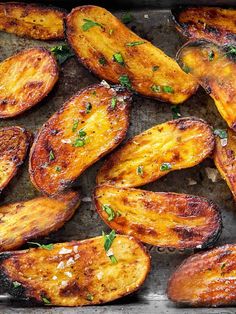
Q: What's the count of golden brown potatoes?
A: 13